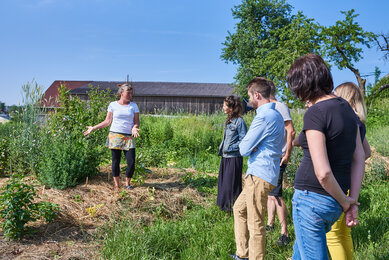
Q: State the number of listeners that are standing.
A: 5